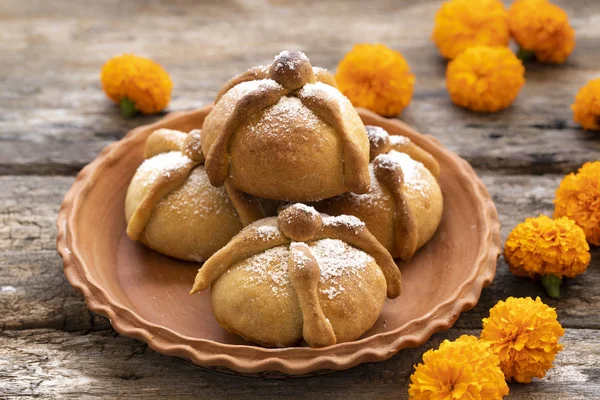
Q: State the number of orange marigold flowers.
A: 10